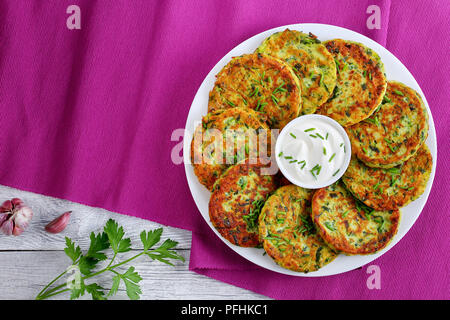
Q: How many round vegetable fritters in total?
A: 9